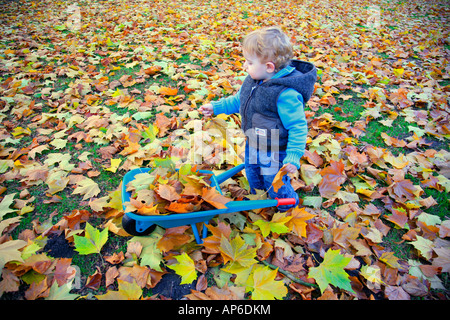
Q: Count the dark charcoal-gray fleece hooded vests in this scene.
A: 1